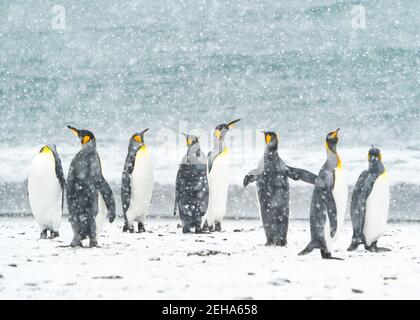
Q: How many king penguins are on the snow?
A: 8